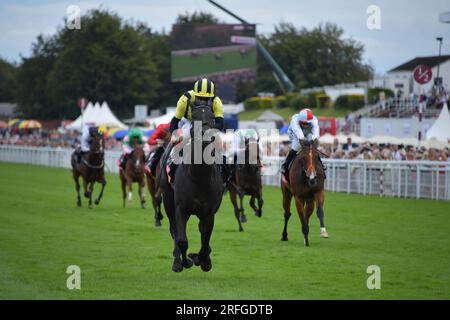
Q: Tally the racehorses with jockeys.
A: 6